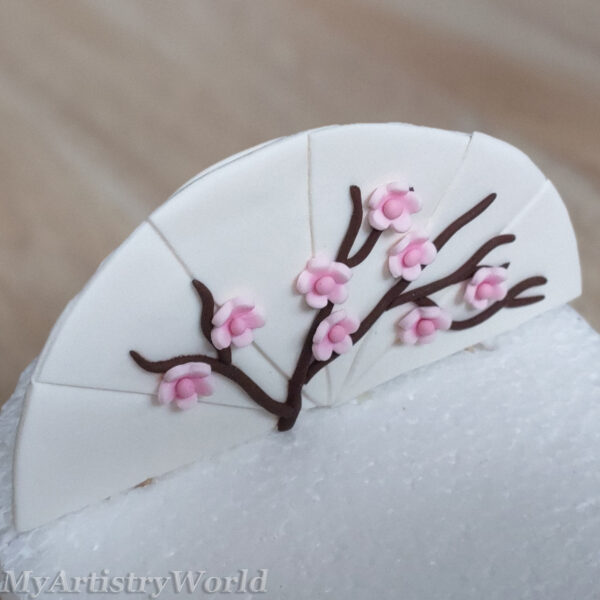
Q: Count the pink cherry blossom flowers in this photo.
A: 8